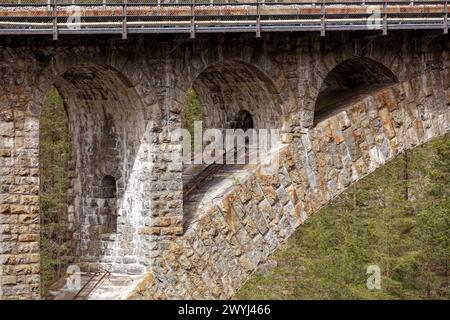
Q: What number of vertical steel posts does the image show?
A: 7